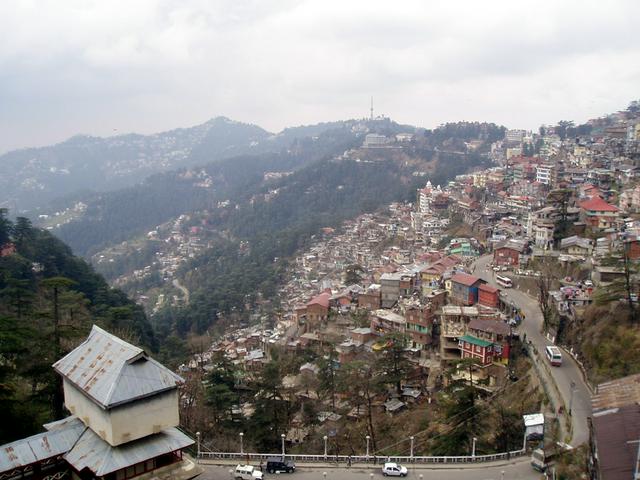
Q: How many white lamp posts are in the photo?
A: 7